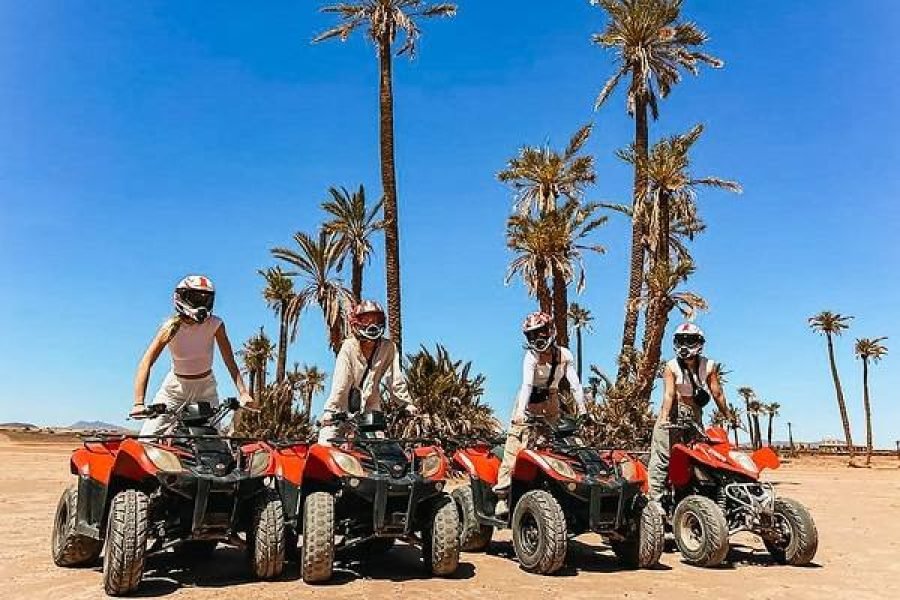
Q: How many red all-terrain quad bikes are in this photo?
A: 4